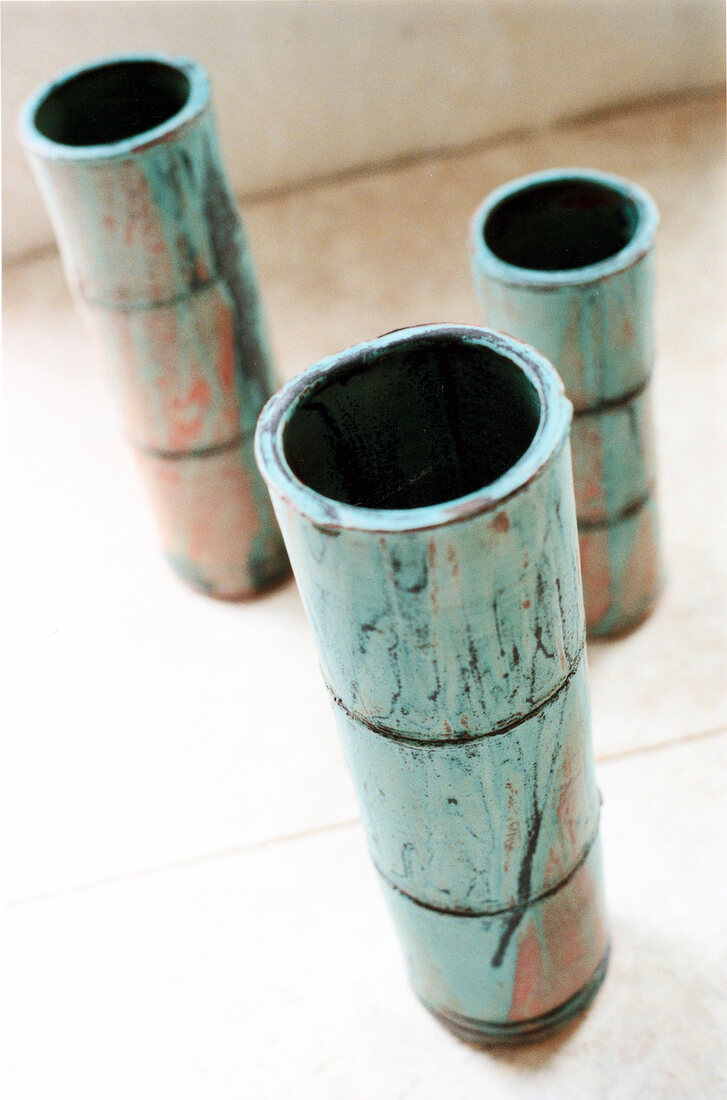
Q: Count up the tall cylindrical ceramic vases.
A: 3